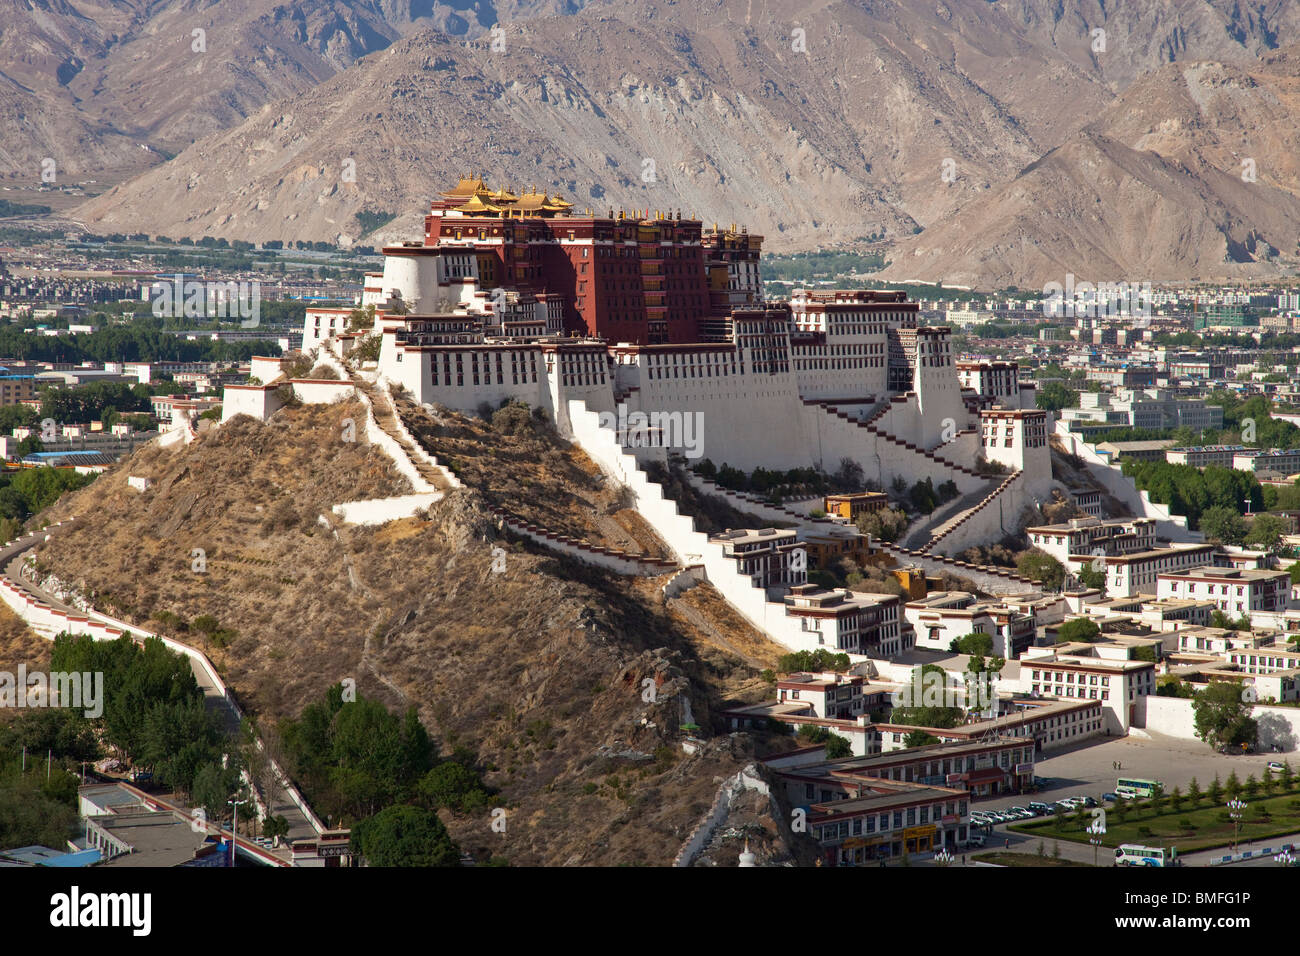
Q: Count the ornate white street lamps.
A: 4